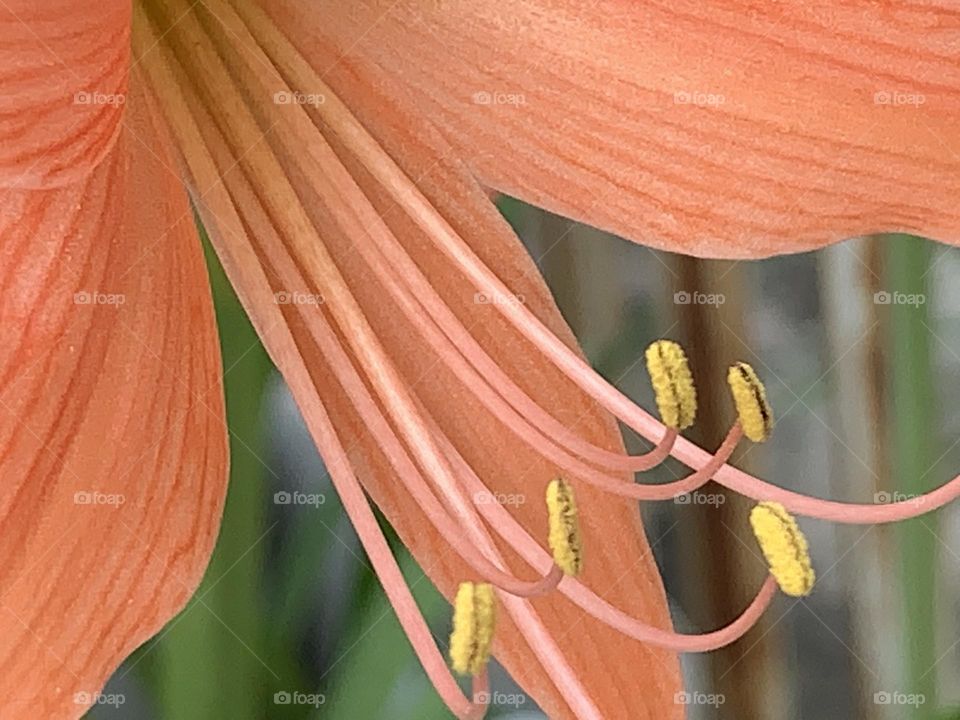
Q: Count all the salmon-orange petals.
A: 4